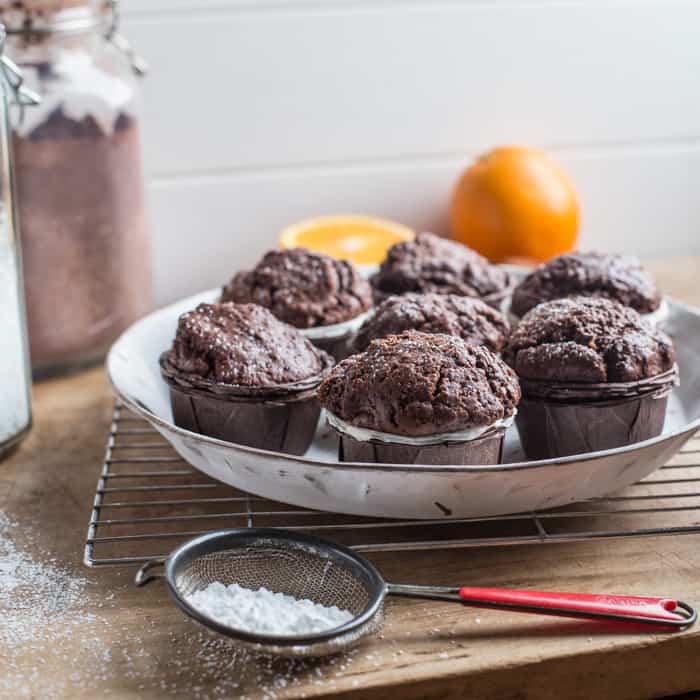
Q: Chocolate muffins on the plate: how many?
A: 7